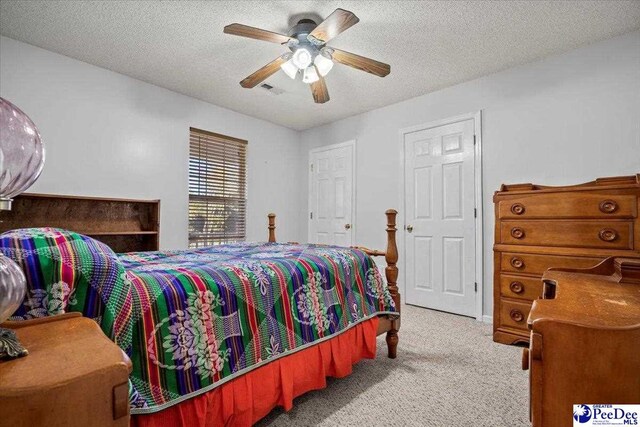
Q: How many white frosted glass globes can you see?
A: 4